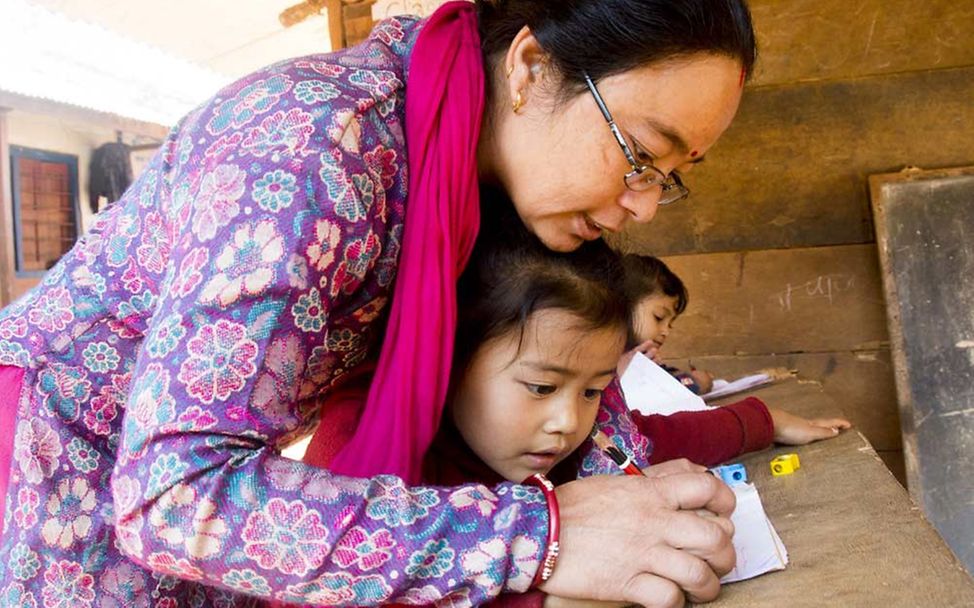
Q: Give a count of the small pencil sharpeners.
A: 2